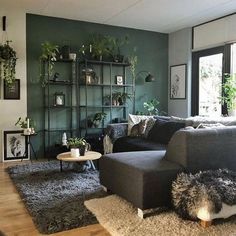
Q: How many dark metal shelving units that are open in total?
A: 2